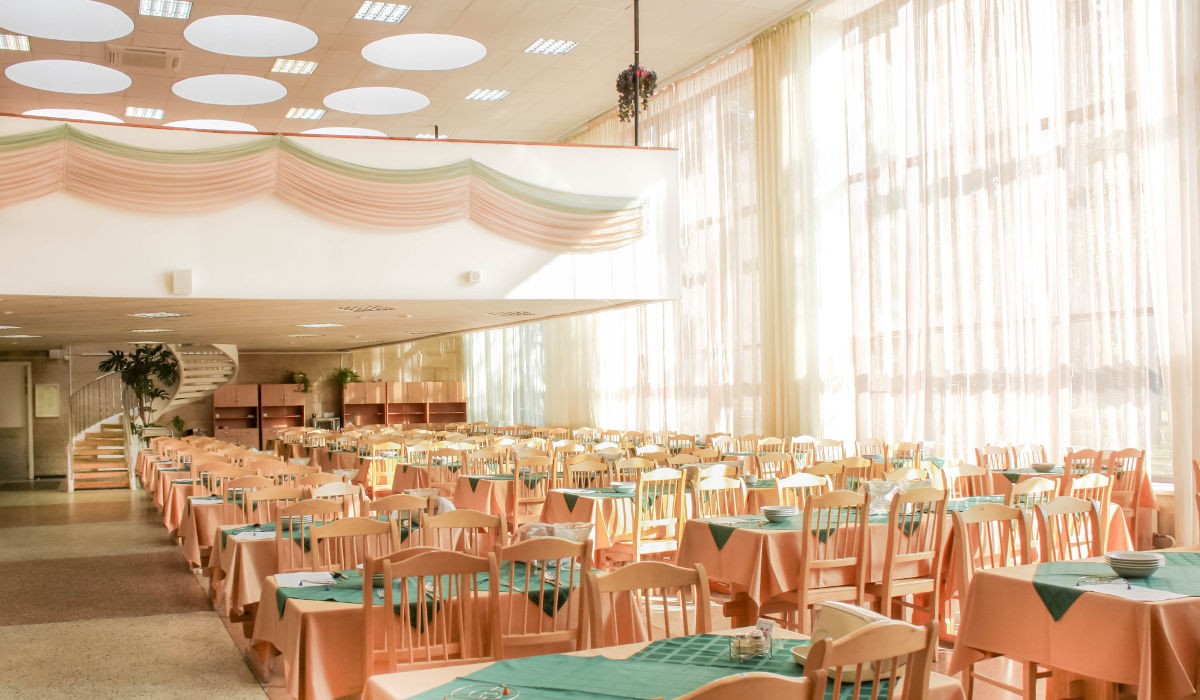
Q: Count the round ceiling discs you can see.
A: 9